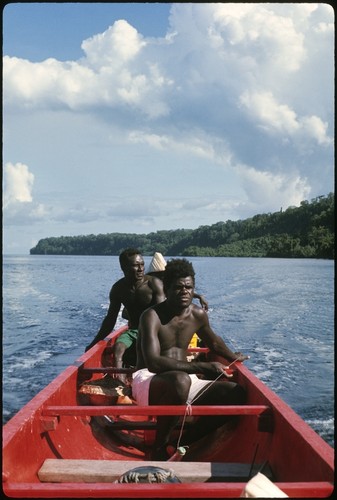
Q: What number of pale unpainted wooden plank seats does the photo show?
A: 1